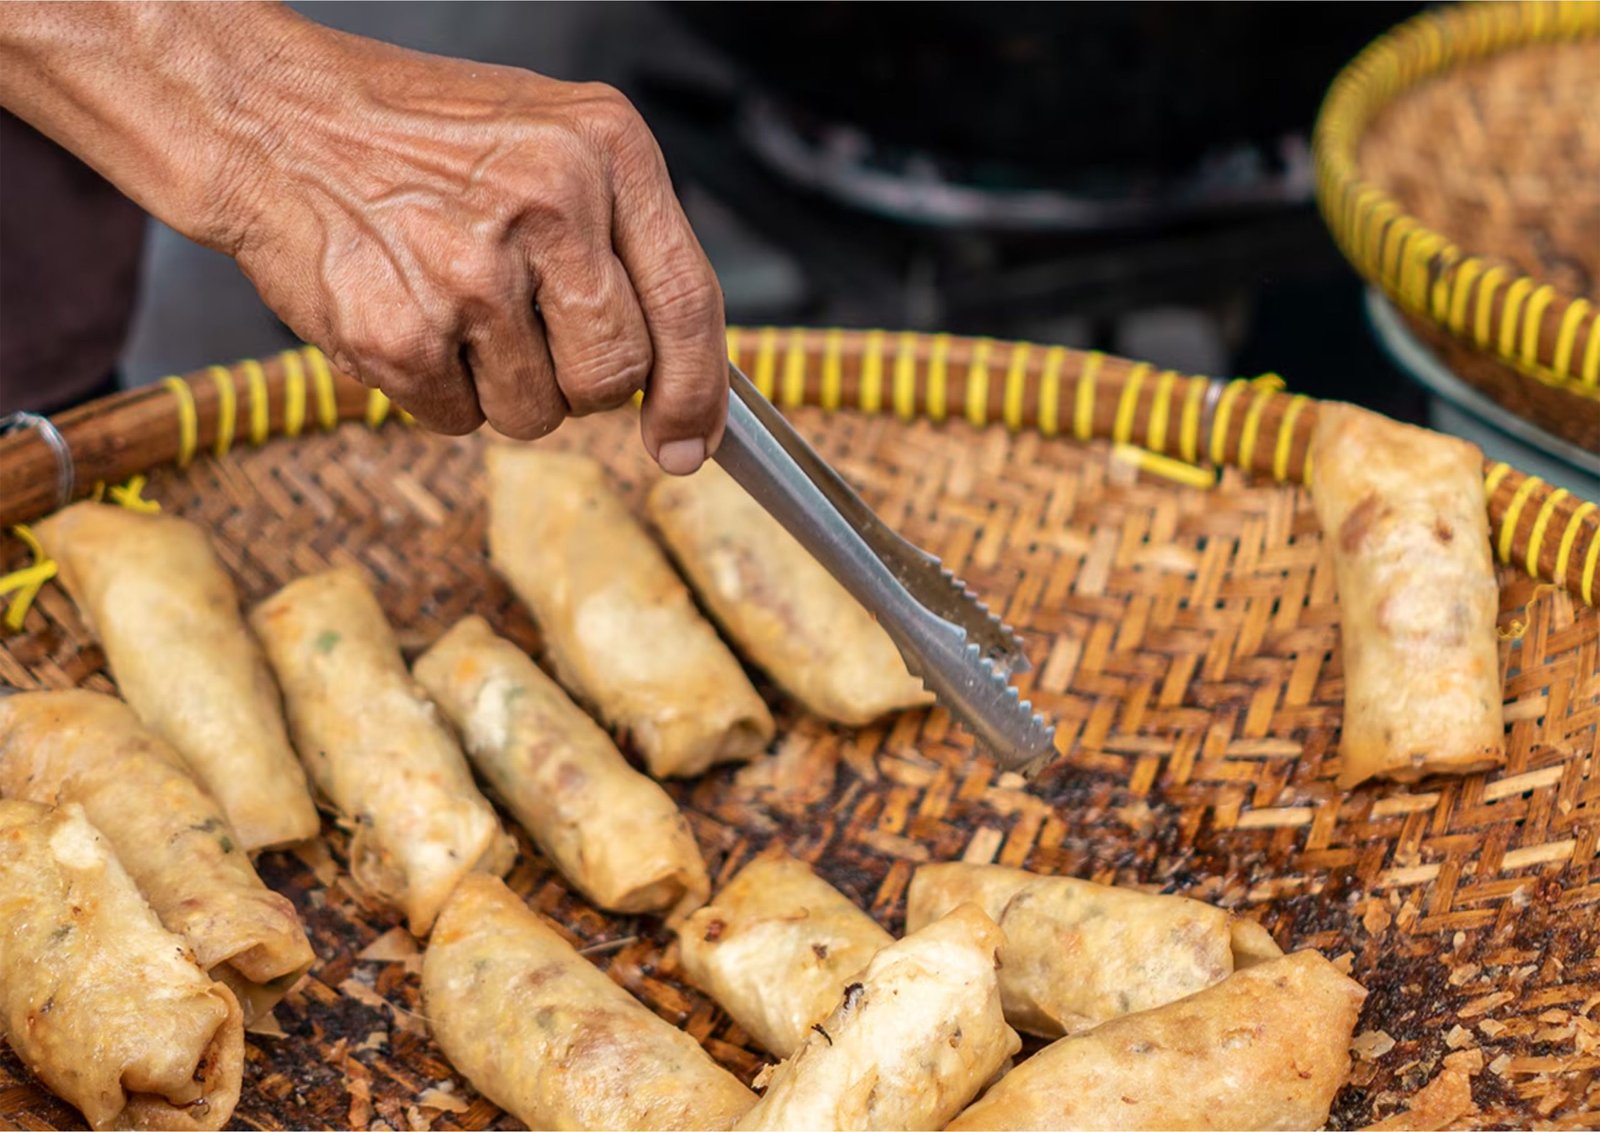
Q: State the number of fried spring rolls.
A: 13